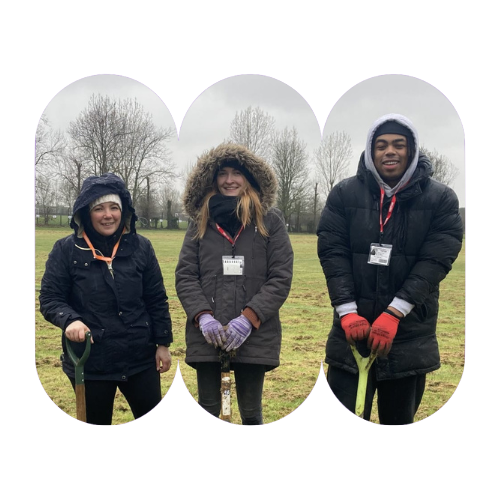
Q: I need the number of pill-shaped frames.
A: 3